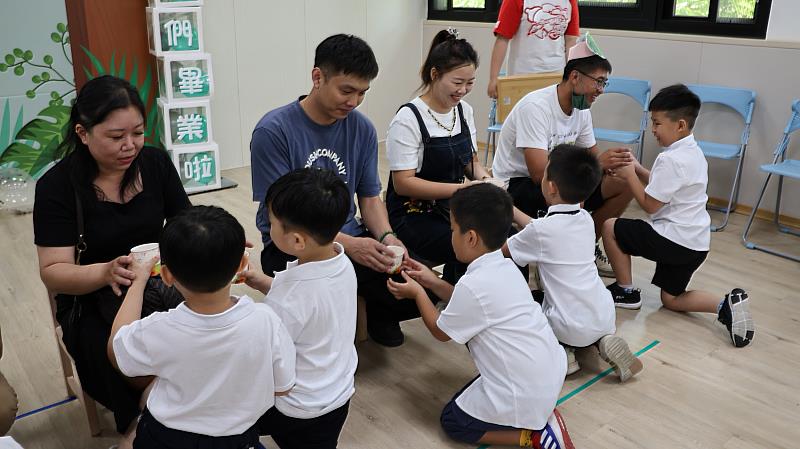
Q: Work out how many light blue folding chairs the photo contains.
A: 4